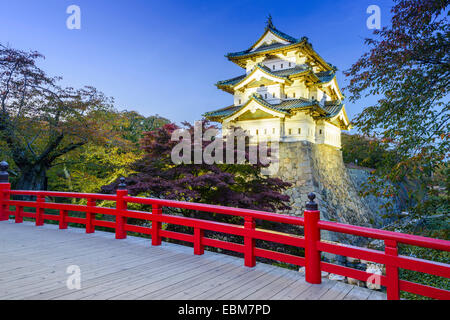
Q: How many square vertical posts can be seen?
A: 8